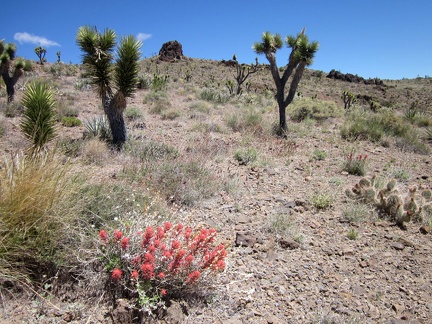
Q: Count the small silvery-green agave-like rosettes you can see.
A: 1